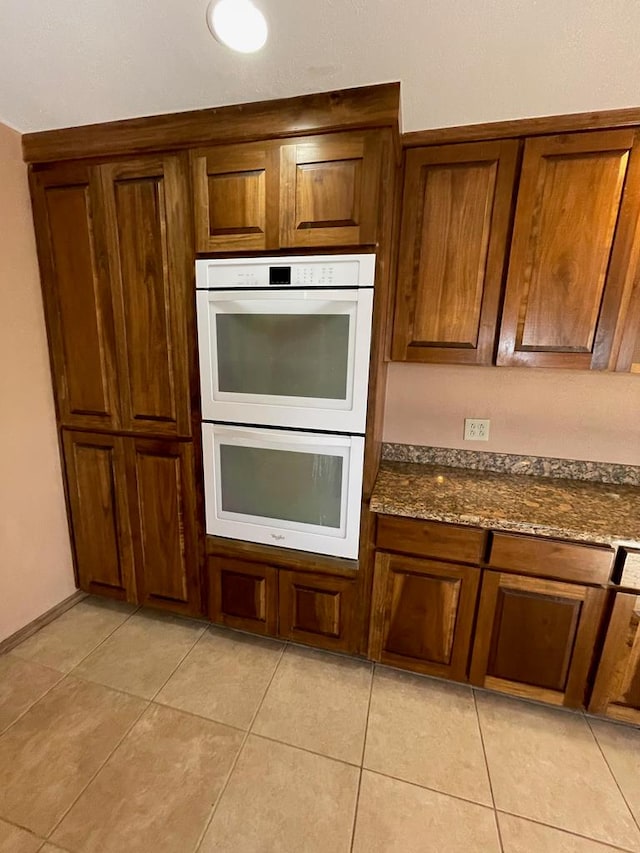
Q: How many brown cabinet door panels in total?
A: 14